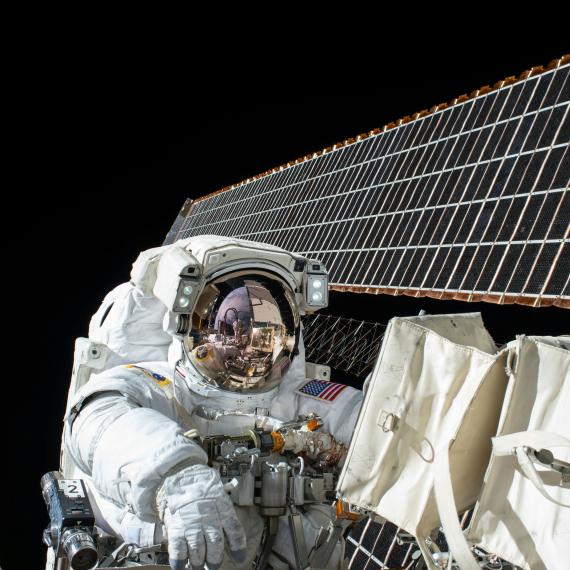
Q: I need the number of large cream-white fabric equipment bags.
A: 2